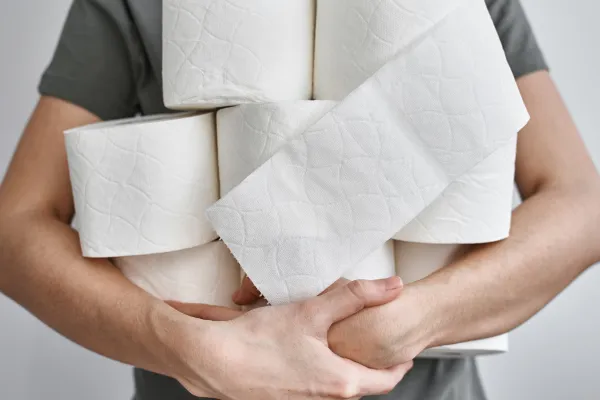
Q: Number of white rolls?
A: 8